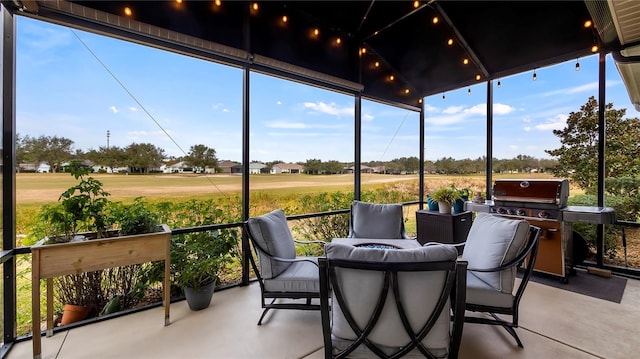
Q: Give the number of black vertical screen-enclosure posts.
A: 6